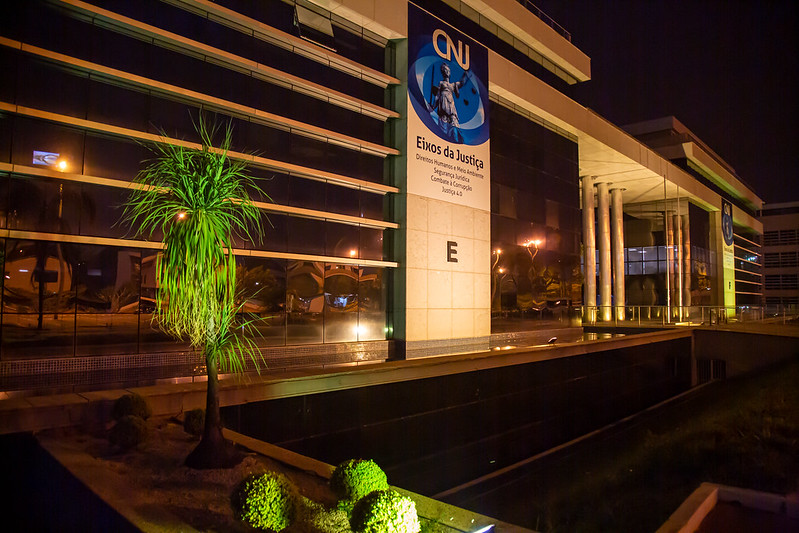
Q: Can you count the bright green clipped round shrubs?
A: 3